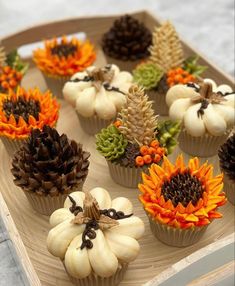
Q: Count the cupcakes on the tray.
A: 12